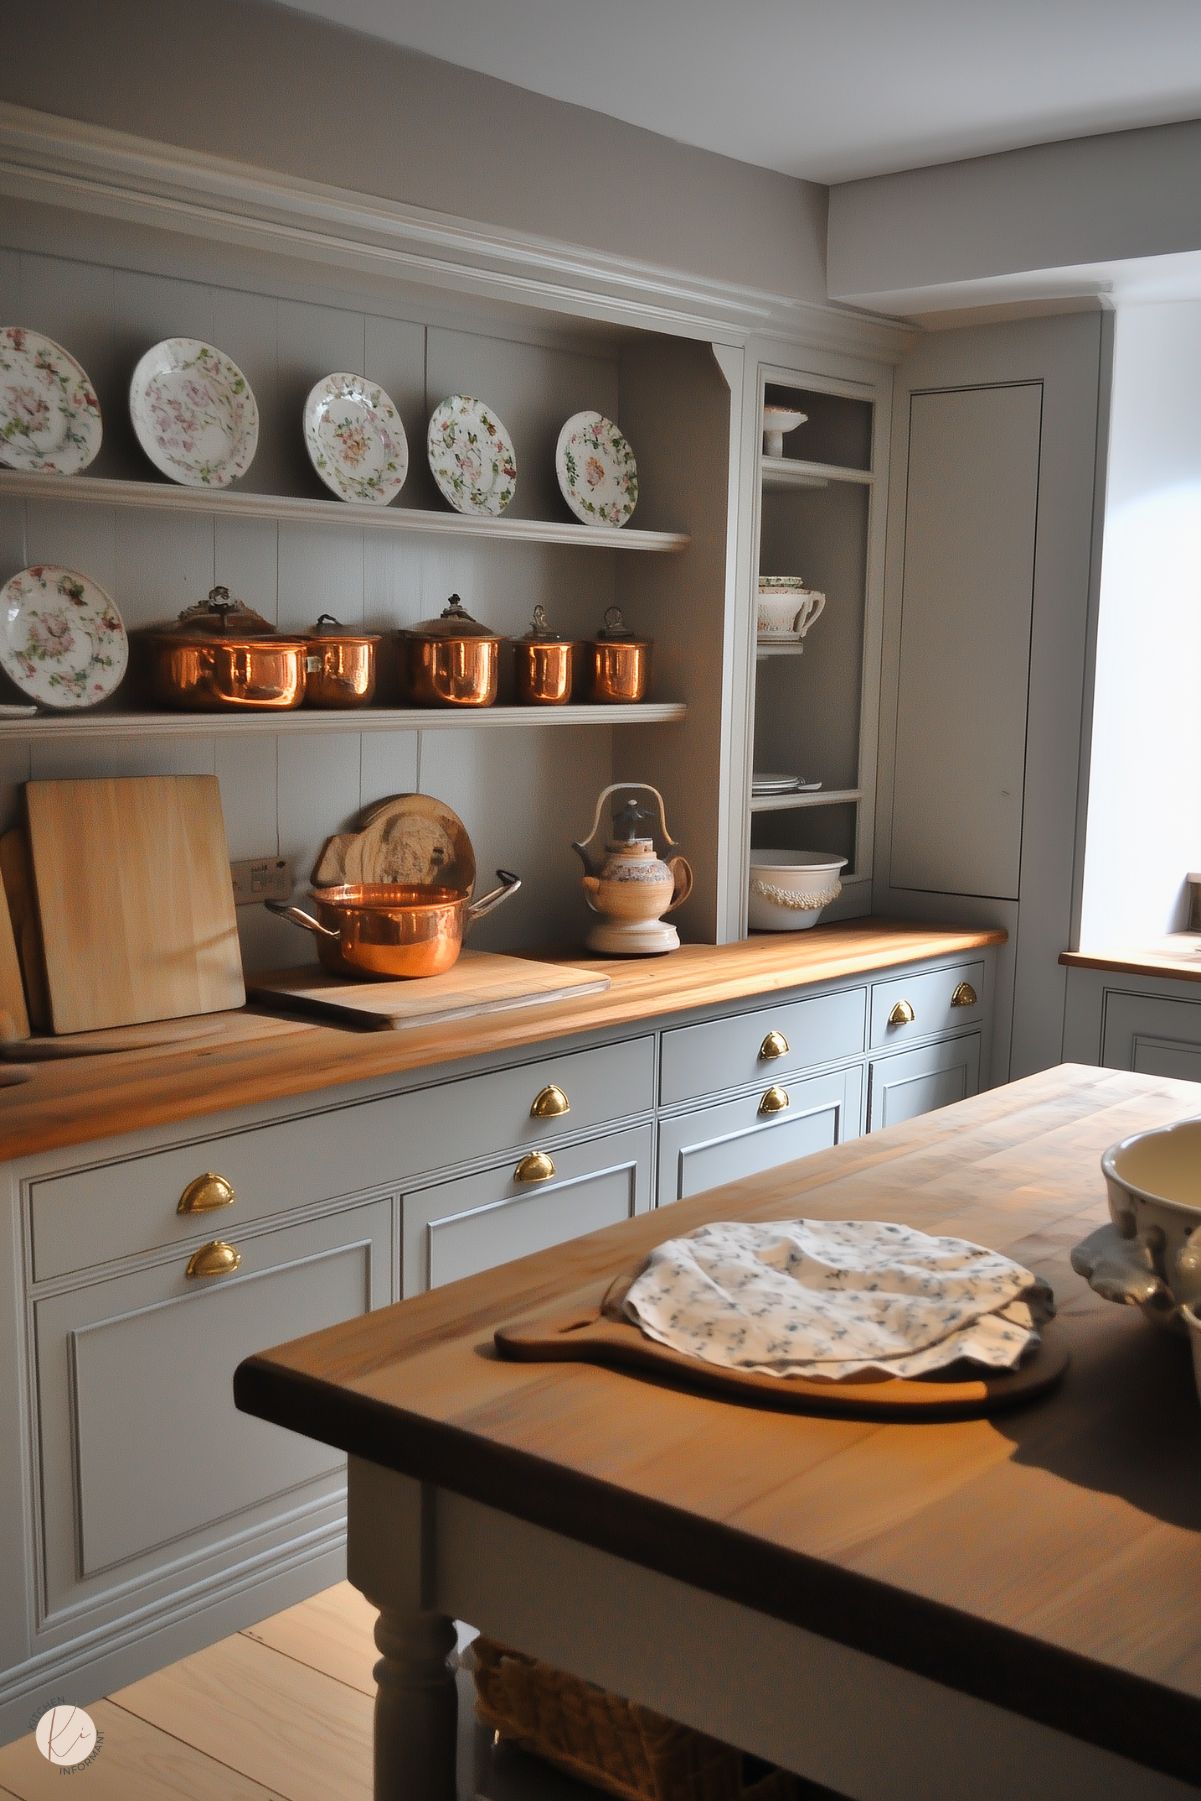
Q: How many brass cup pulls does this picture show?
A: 8